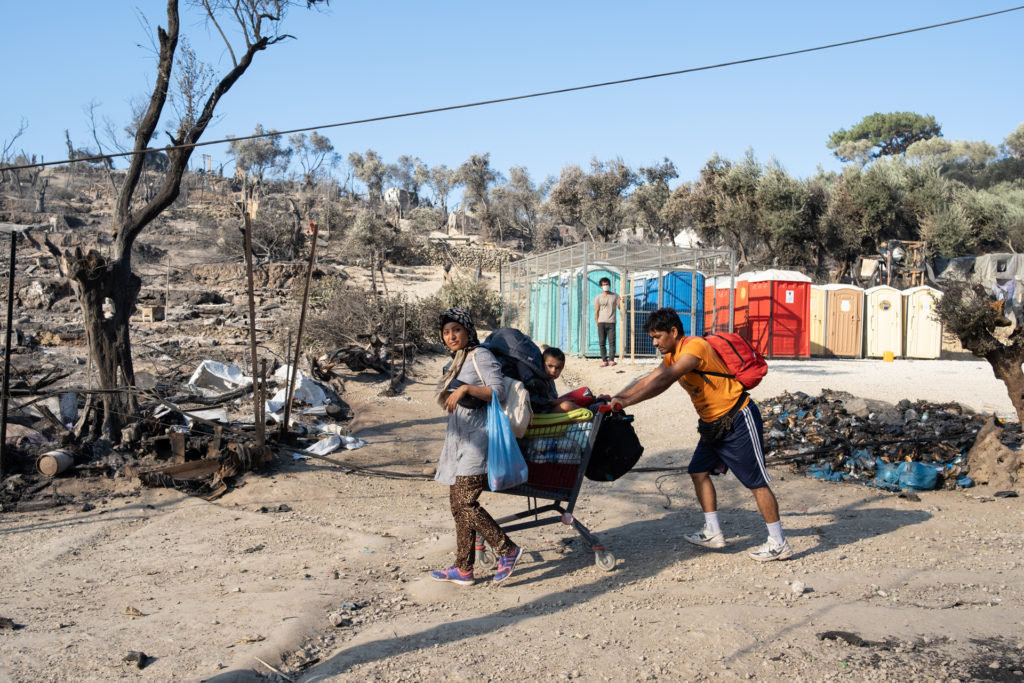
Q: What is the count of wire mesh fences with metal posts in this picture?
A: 1